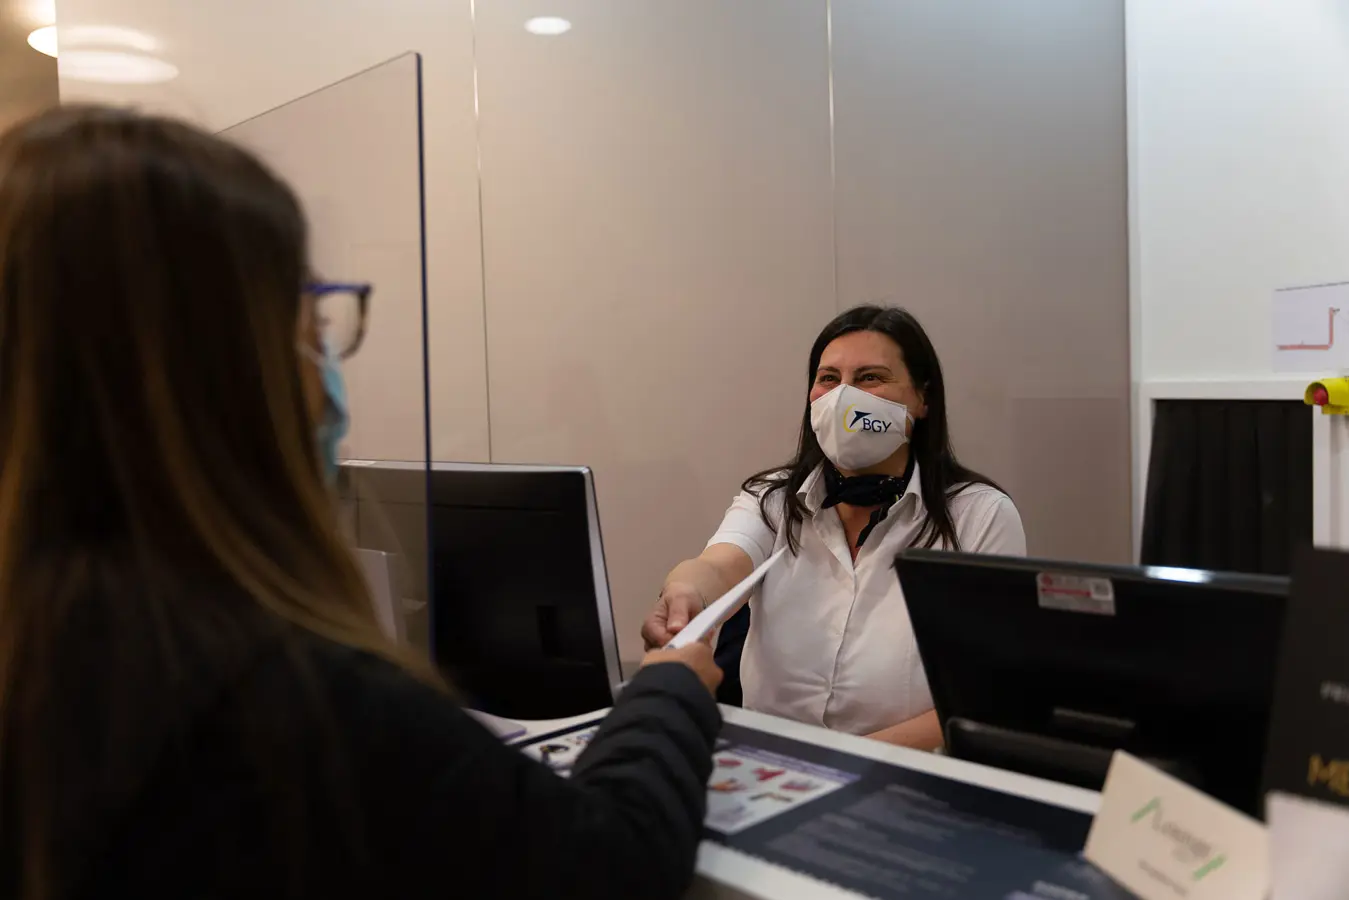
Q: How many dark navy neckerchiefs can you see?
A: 1